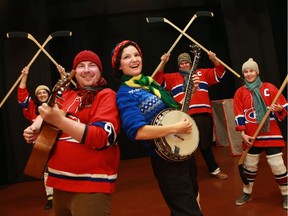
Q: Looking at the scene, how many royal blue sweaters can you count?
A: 1